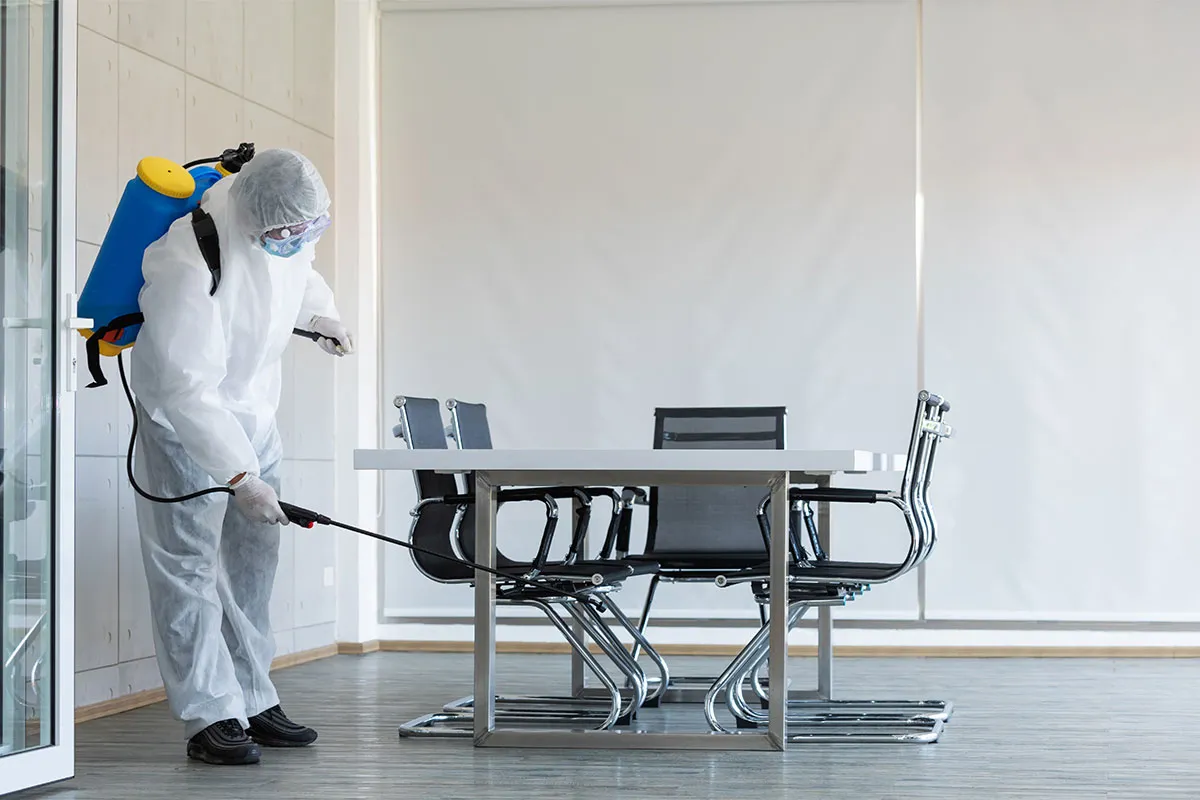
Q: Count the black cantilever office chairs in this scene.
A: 5